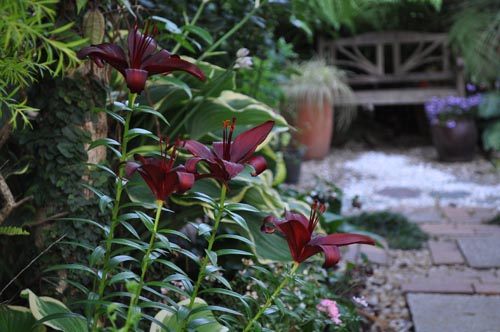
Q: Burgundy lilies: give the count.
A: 4